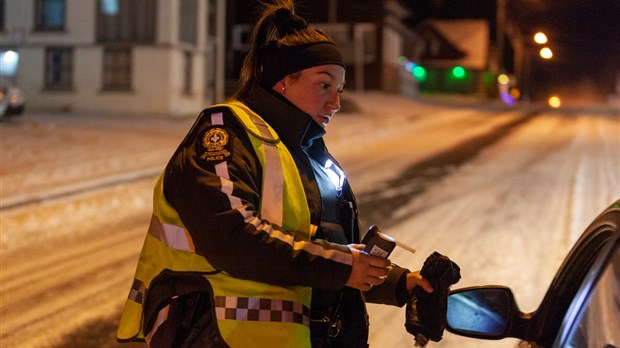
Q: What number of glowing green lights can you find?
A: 2